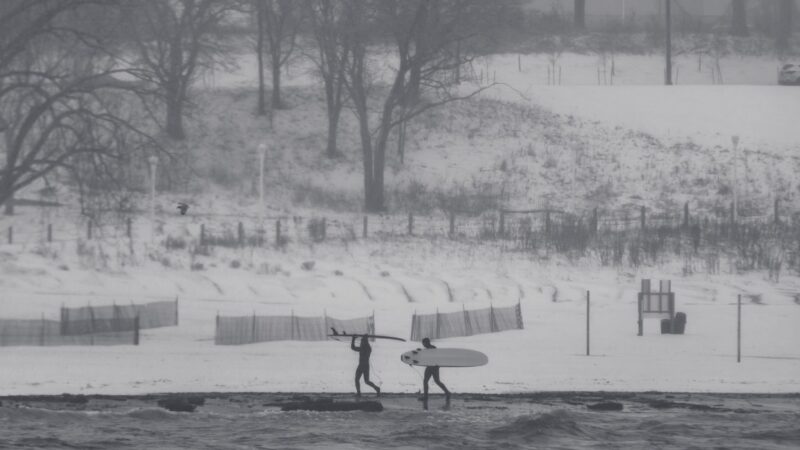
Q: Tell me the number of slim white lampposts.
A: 3